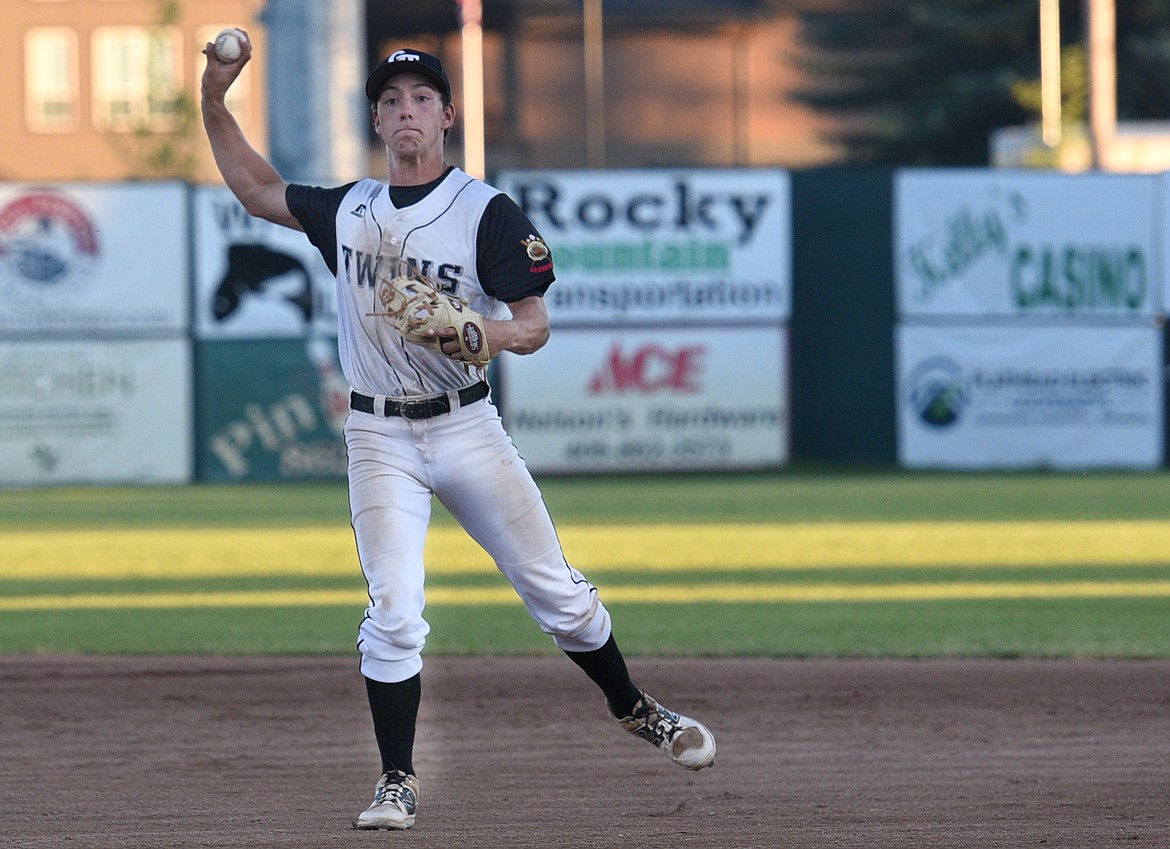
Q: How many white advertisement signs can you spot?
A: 7